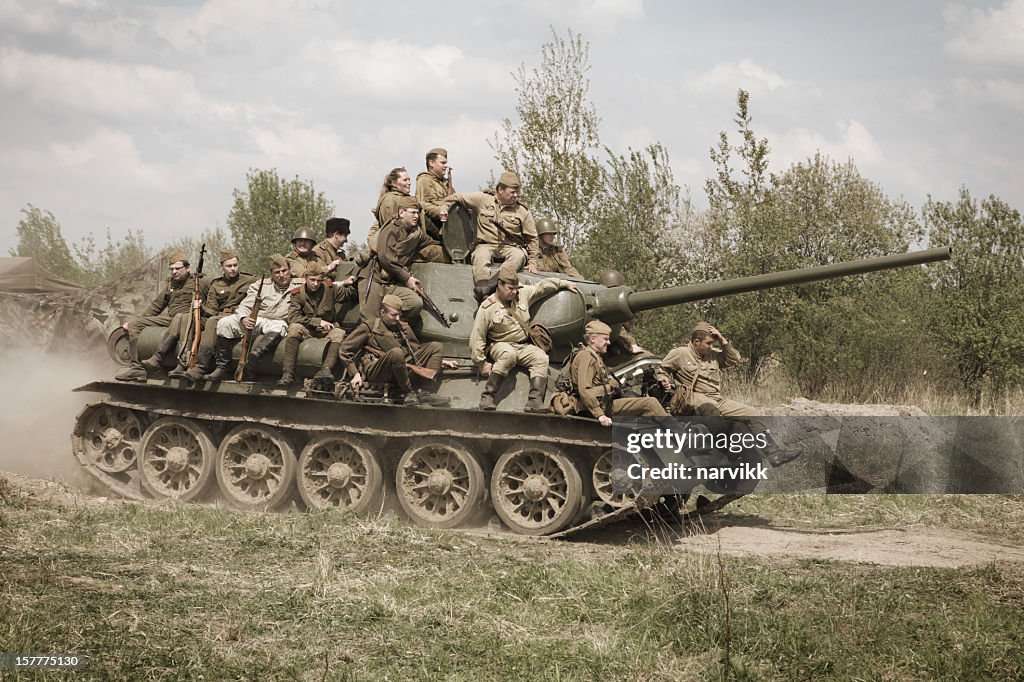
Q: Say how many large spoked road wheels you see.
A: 5